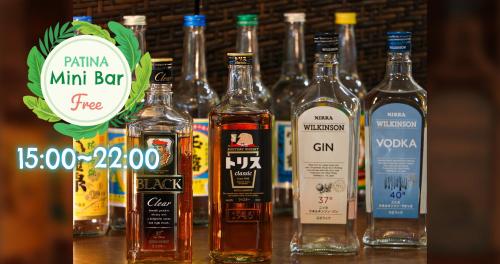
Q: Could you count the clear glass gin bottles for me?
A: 1